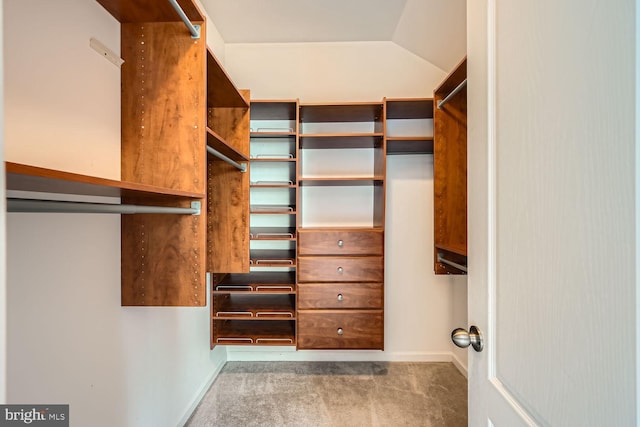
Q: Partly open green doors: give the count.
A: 0